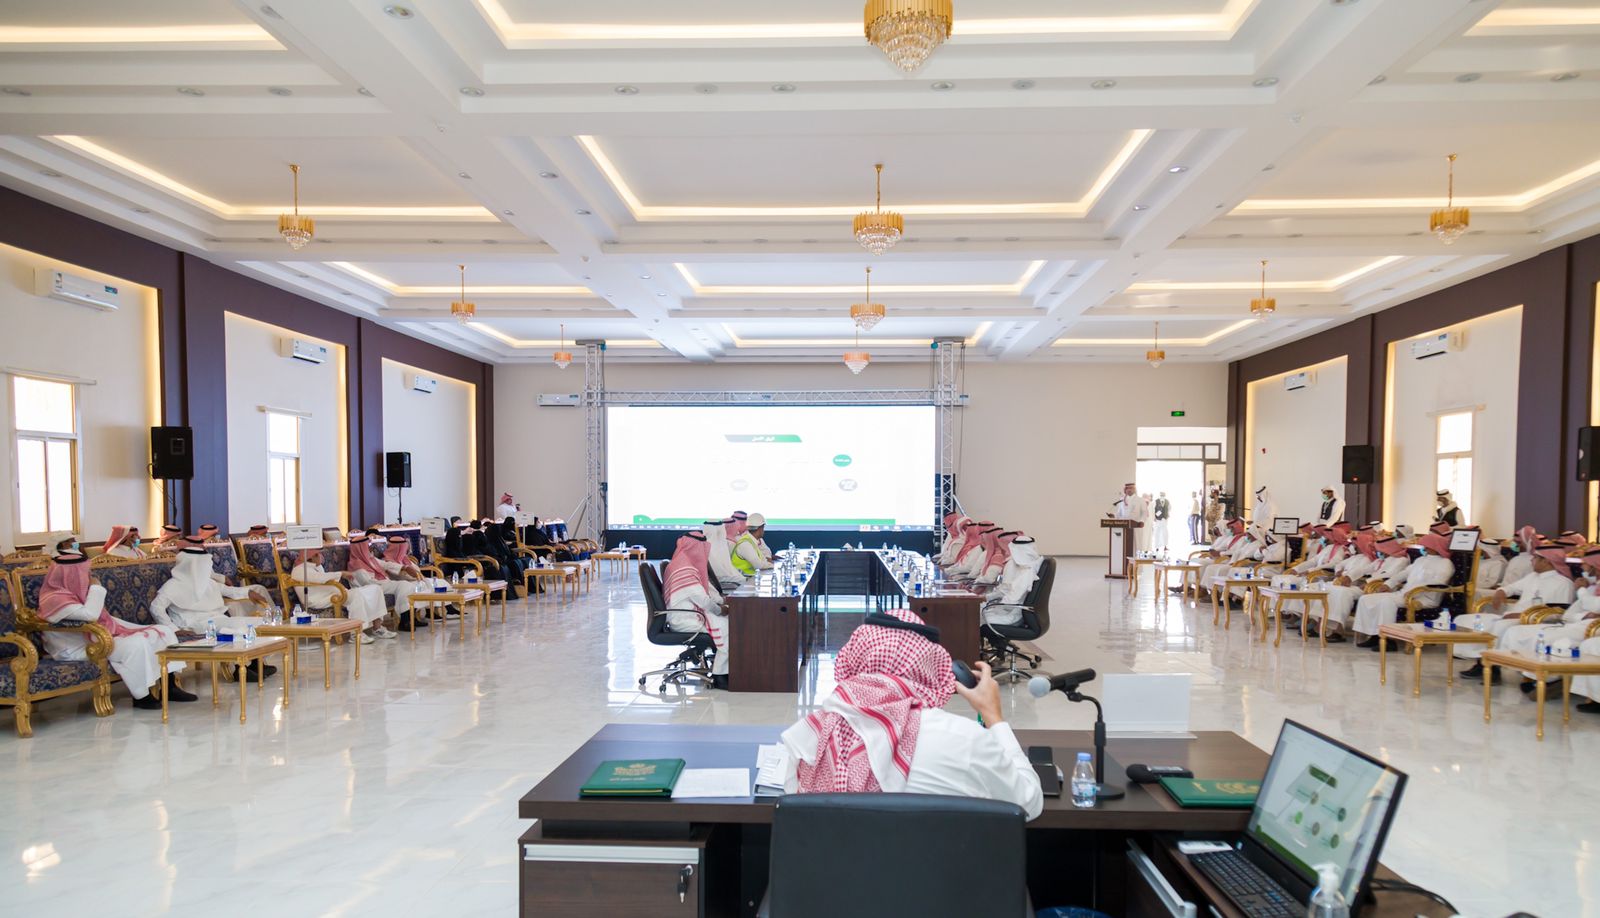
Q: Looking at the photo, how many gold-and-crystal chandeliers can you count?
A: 10